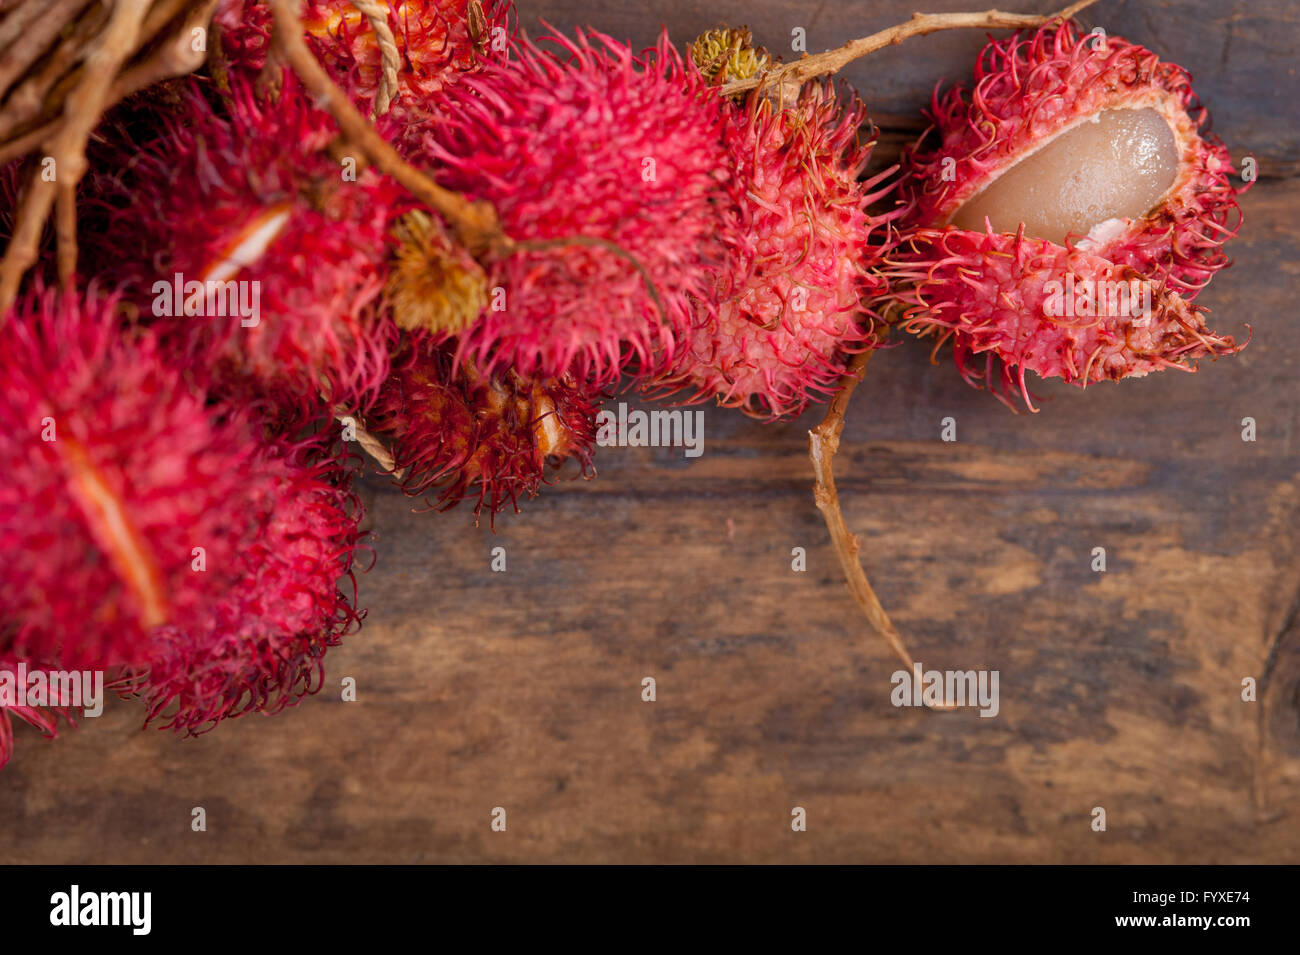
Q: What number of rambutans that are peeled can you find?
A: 1